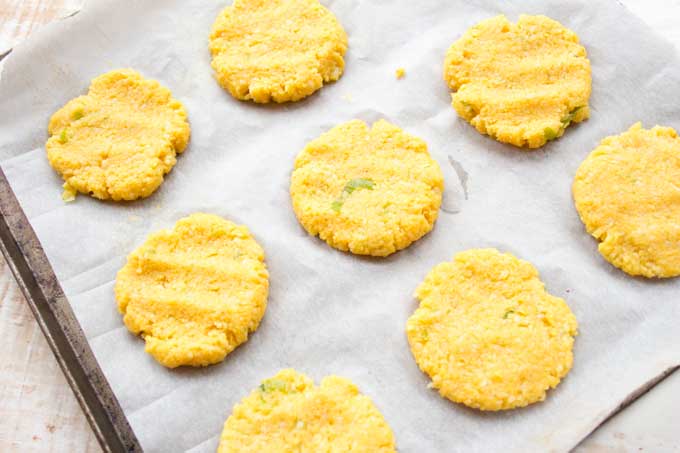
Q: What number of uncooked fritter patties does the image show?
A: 8